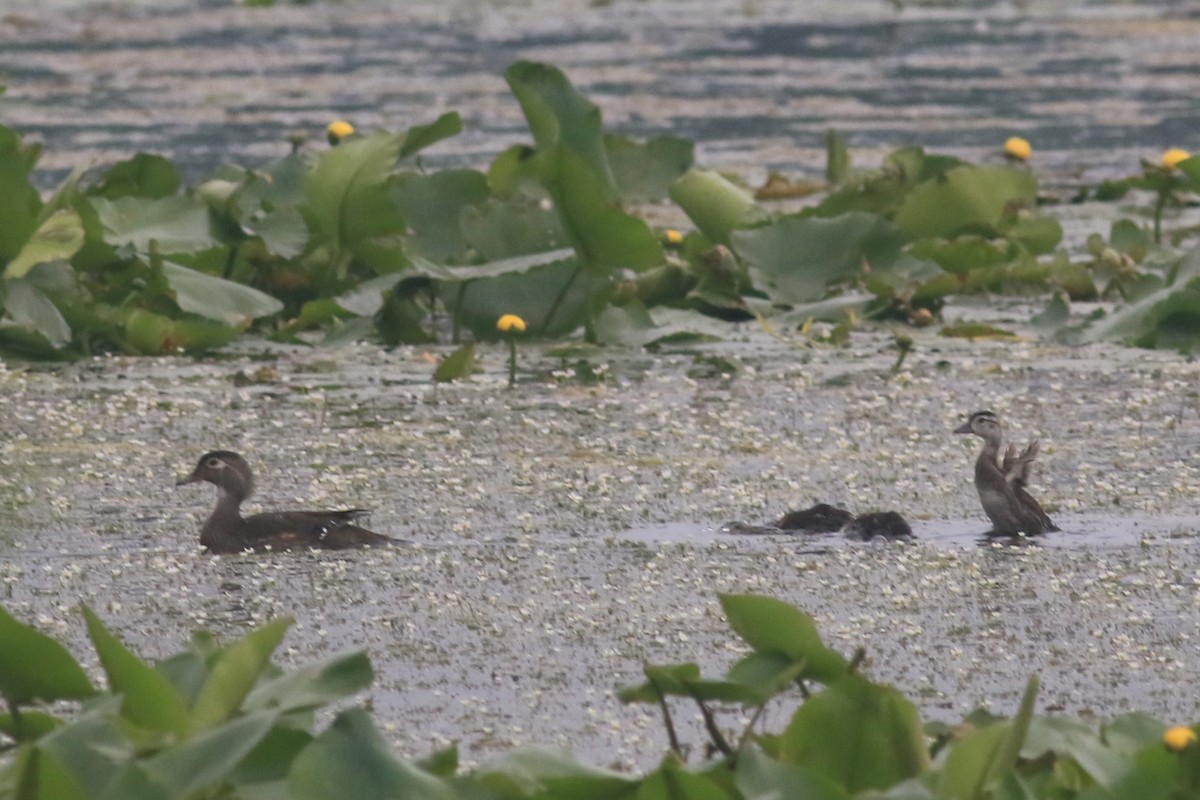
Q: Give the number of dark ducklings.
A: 2